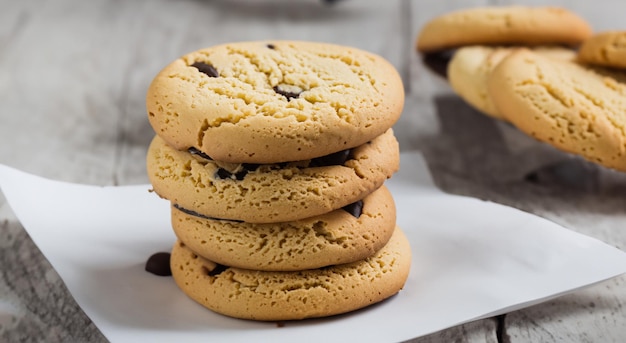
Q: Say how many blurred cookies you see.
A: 4